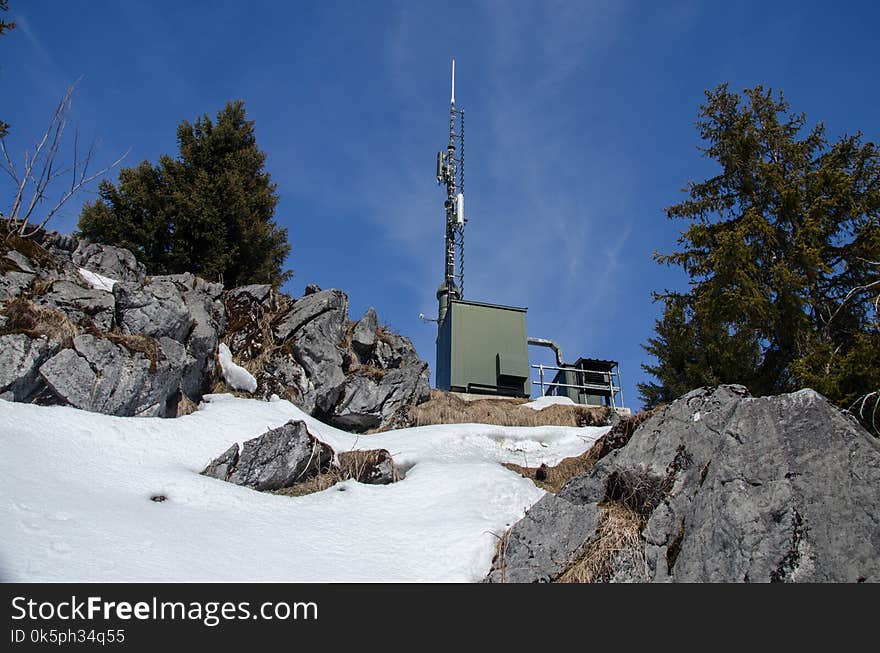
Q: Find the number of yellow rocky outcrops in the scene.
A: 0